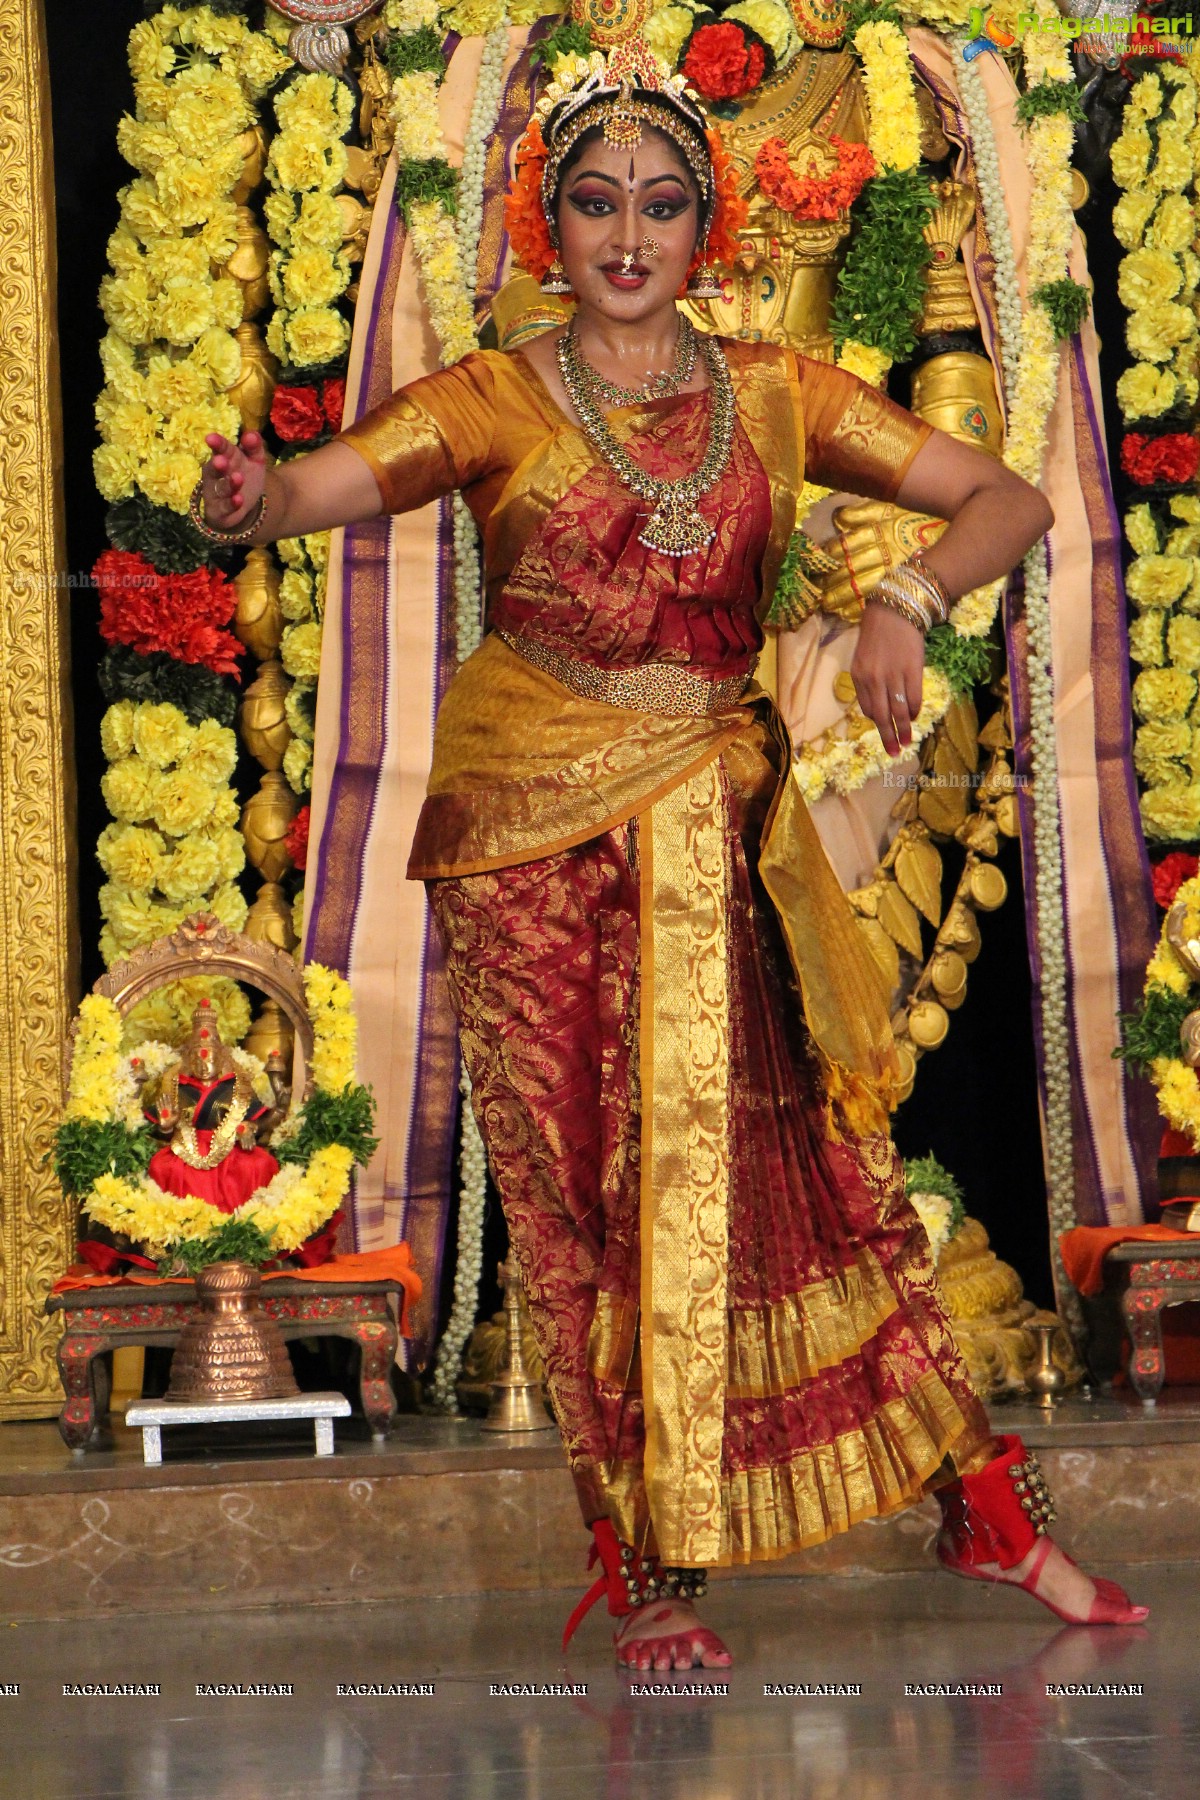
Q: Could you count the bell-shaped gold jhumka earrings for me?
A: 2